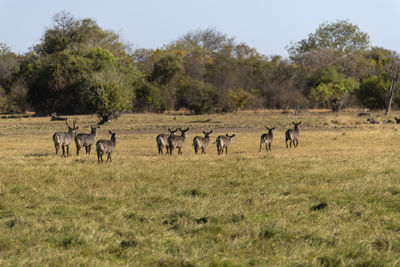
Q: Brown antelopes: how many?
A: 9